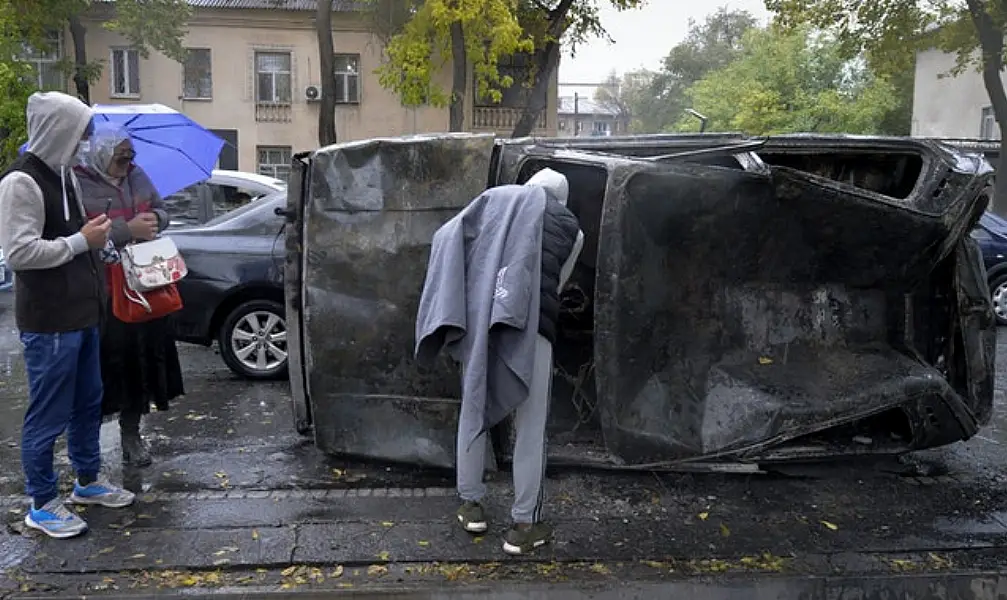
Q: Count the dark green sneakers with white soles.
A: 2